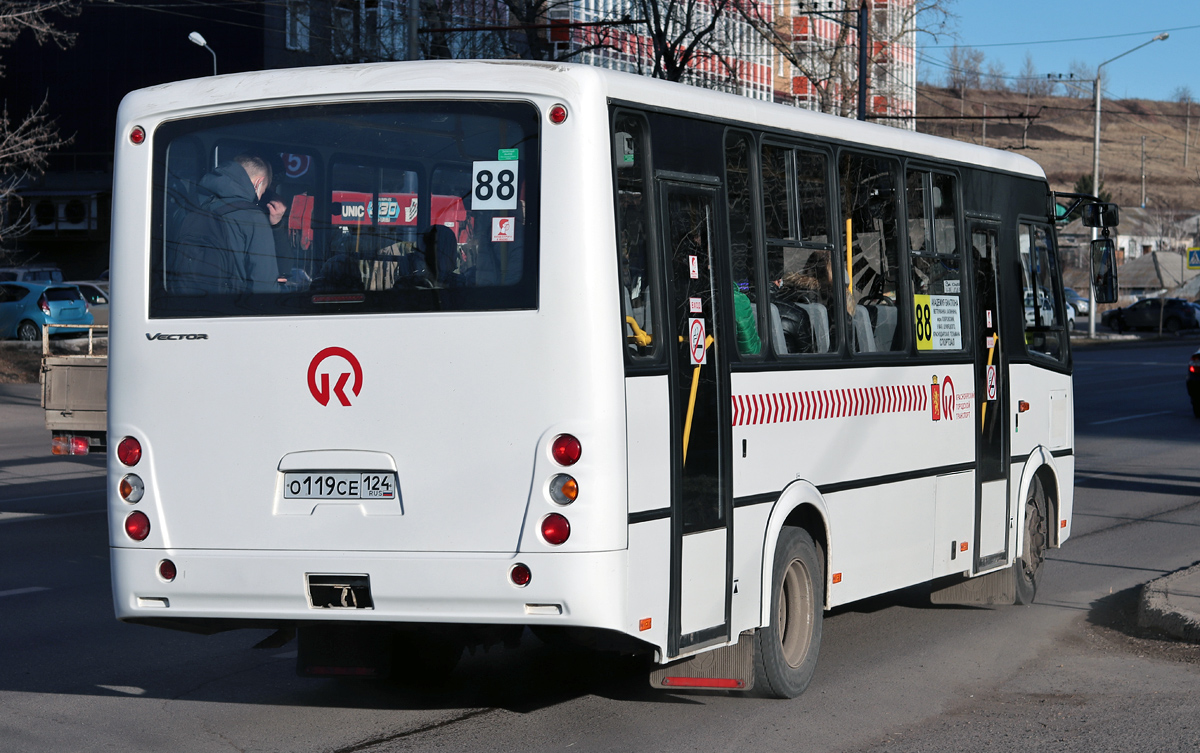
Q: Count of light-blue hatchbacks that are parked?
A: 1